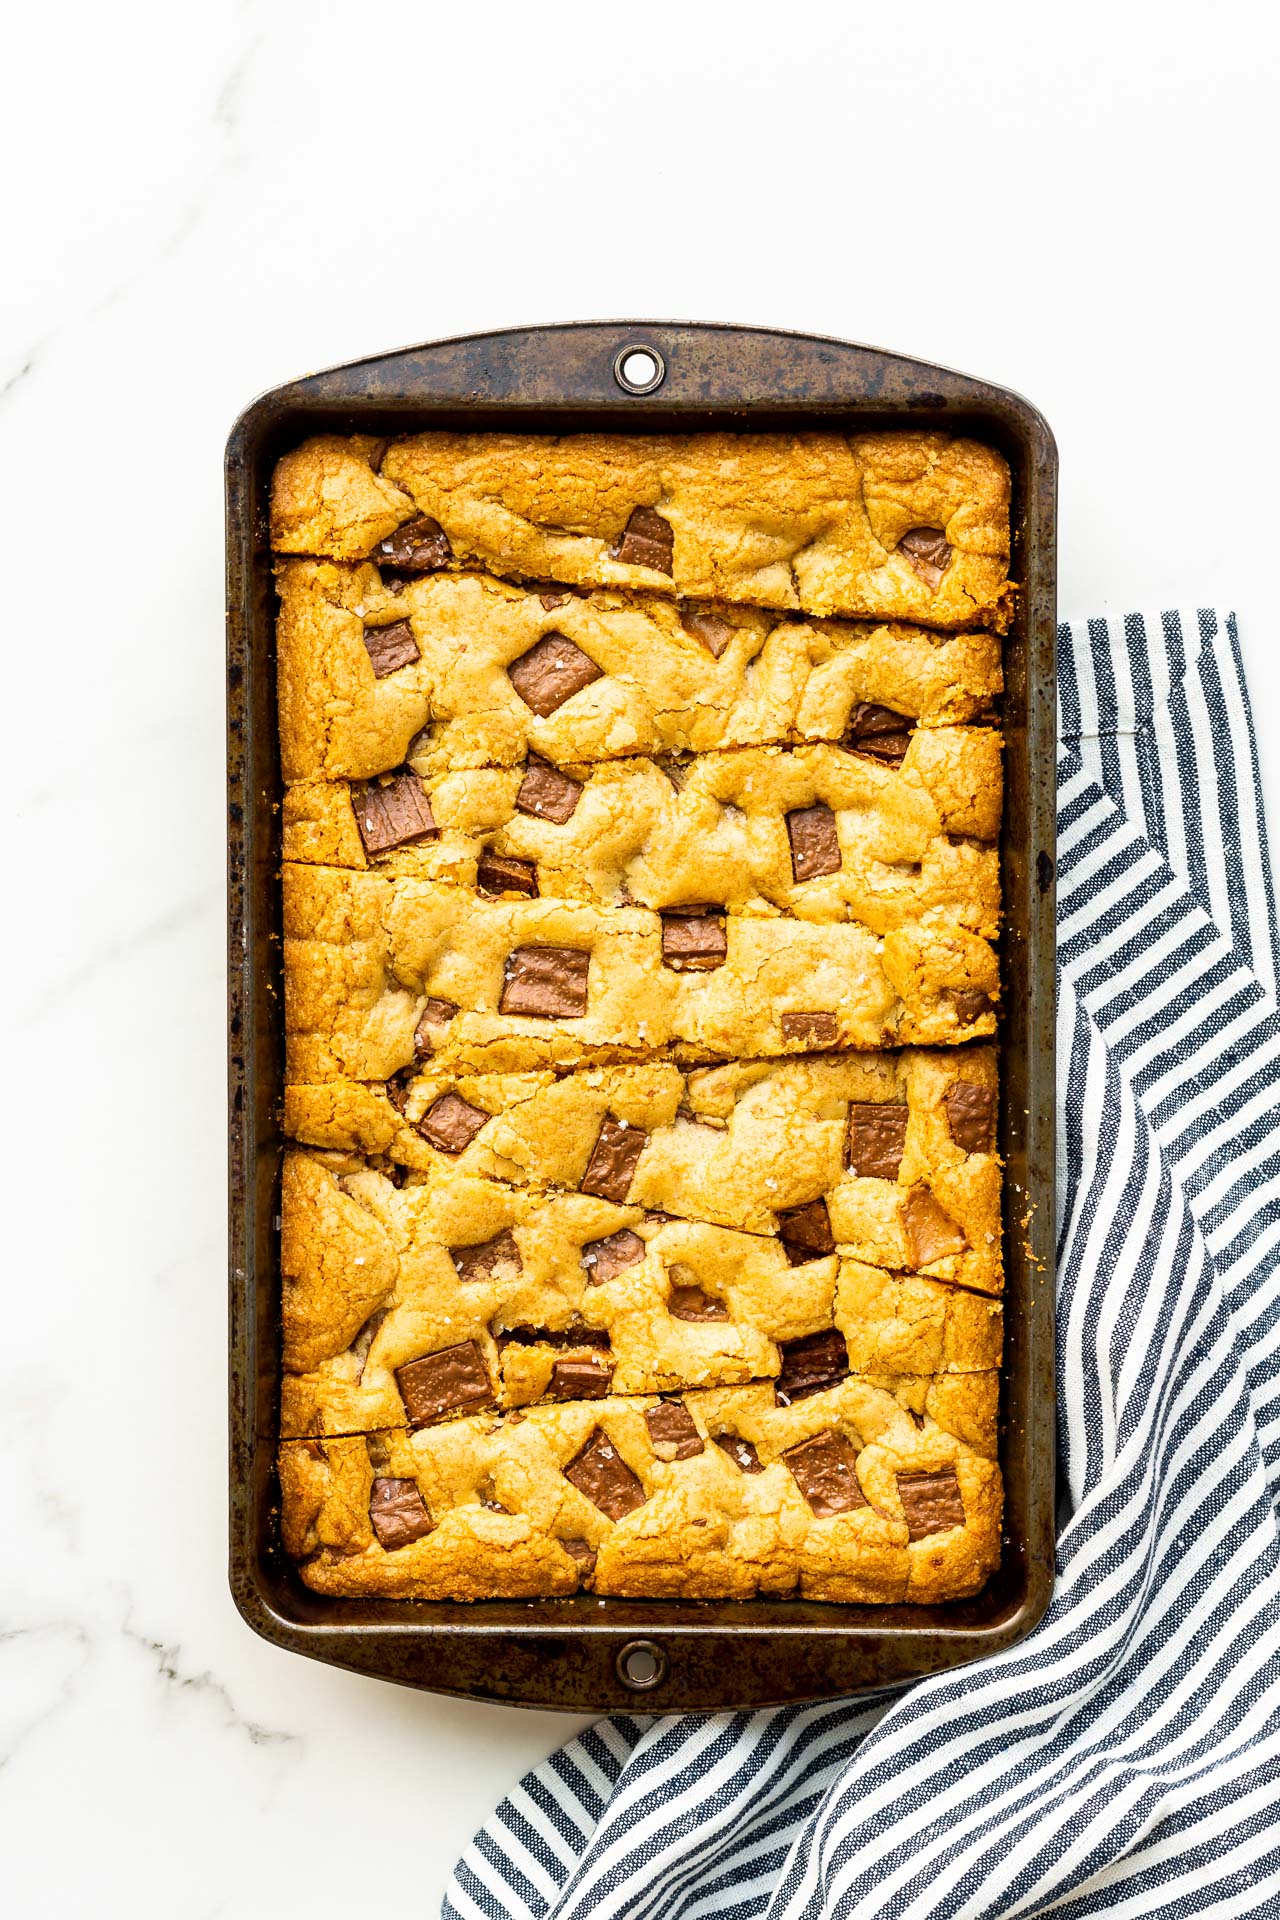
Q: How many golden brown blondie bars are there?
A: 7